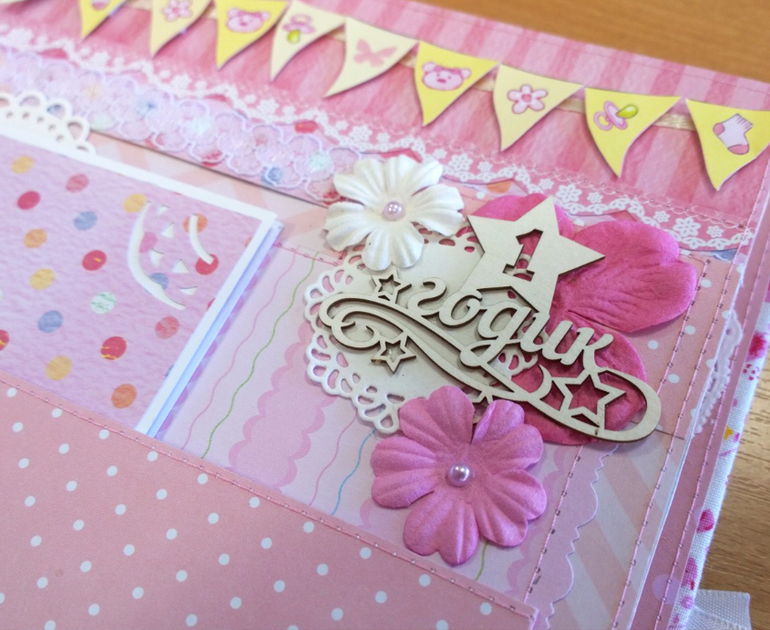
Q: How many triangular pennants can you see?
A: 9